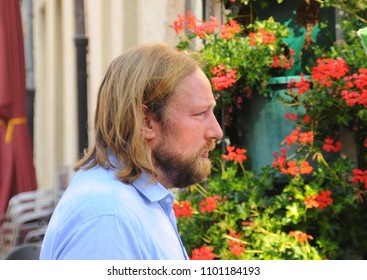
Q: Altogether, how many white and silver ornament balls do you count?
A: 0